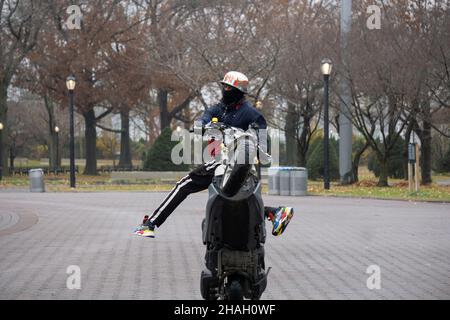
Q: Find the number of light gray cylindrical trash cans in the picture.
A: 4